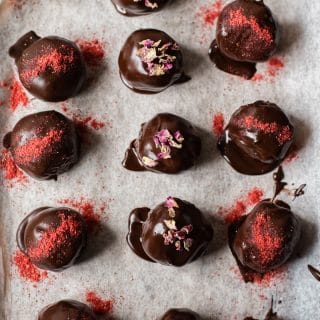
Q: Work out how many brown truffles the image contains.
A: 12